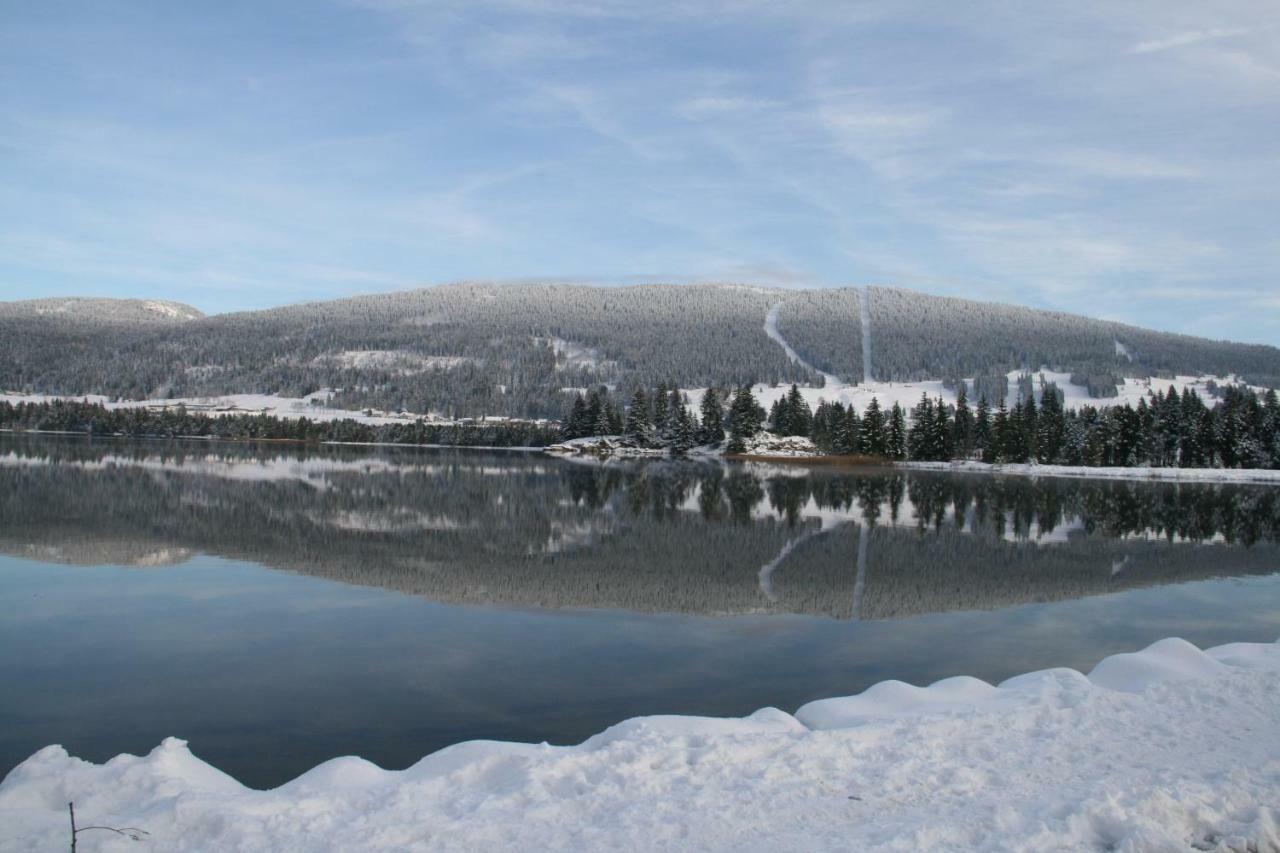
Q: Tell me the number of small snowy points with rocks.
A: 2